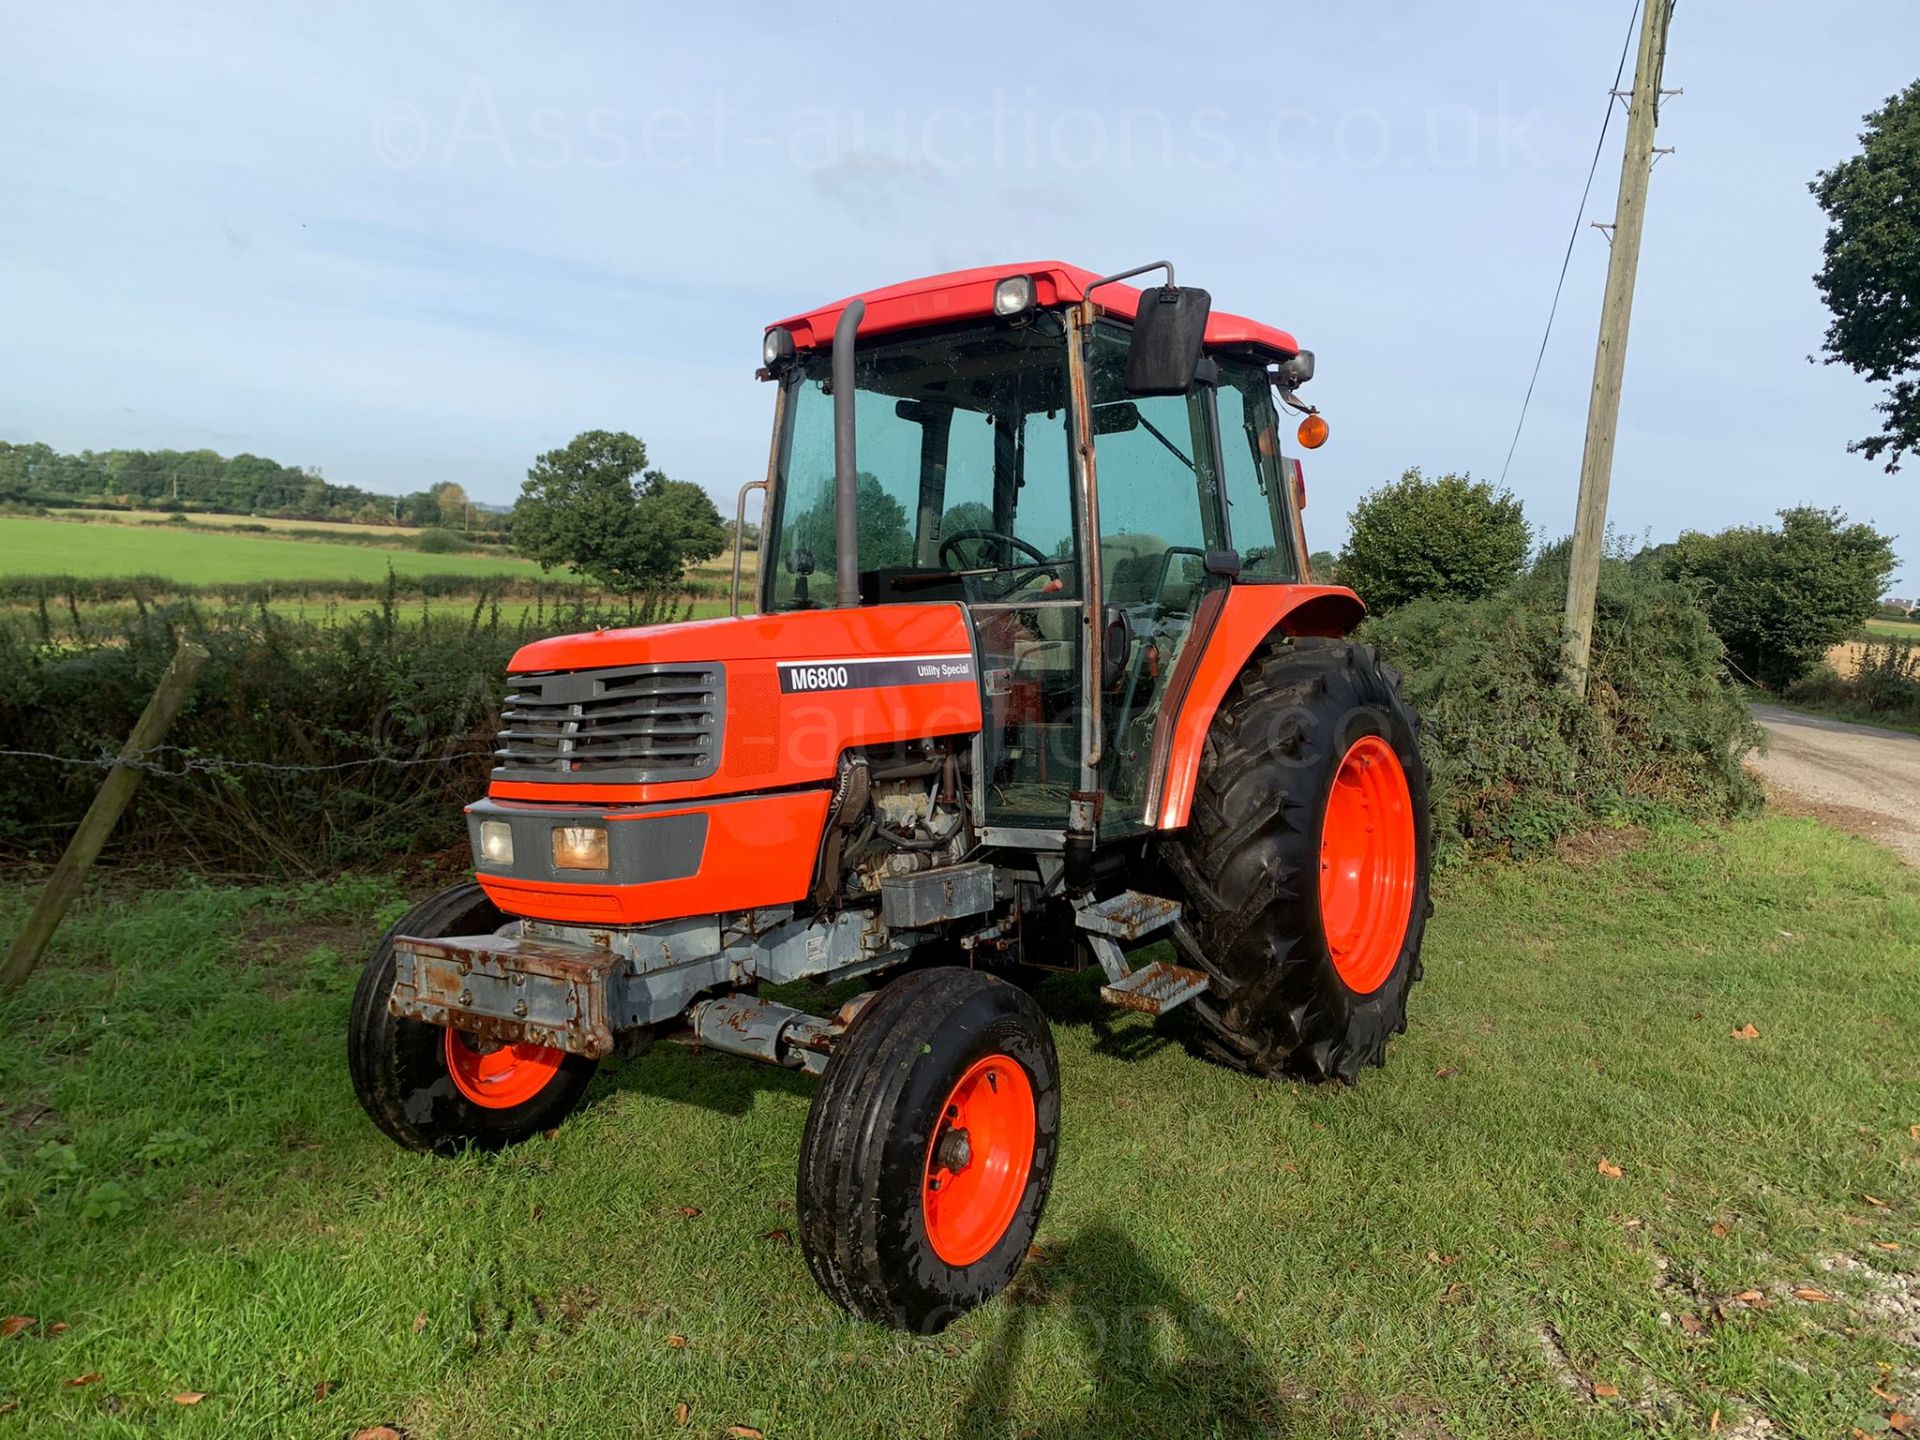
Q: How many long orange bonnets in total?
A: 1